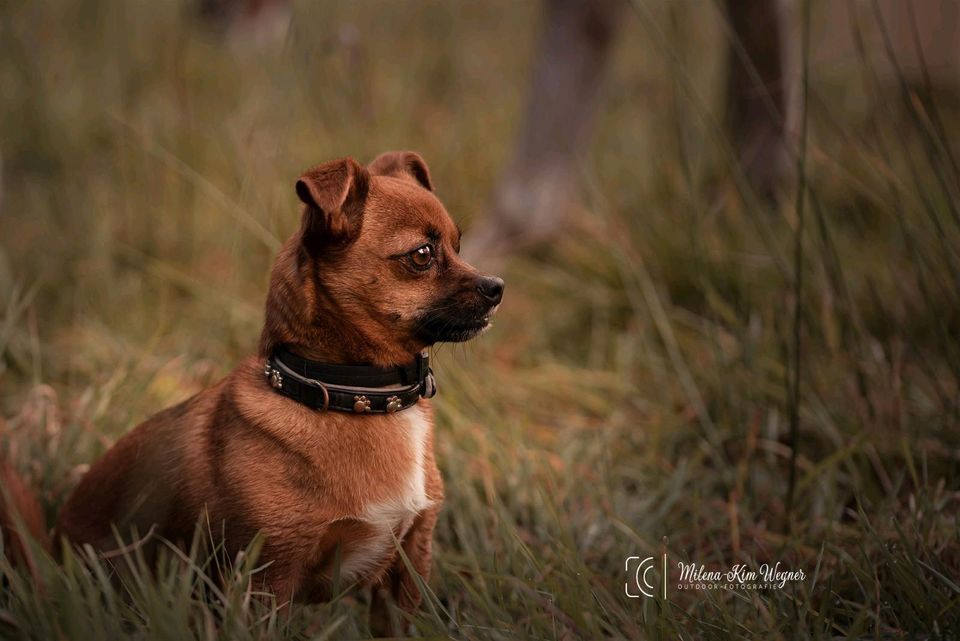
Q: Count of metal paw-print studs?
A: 4